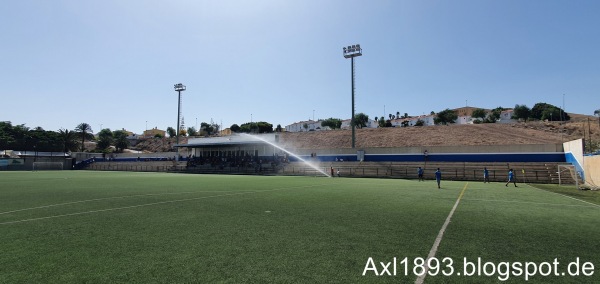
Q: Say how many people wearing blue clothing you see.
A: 4